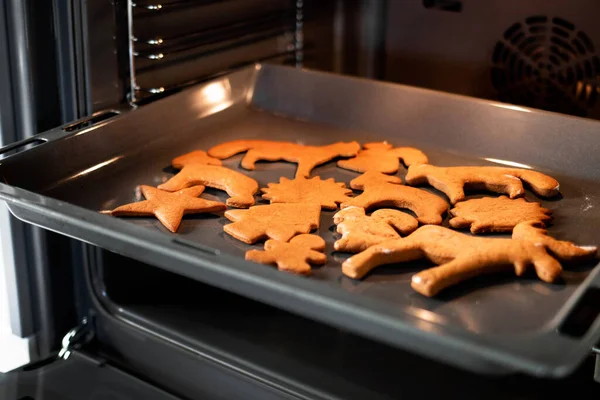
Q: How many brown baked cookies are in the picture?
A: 12